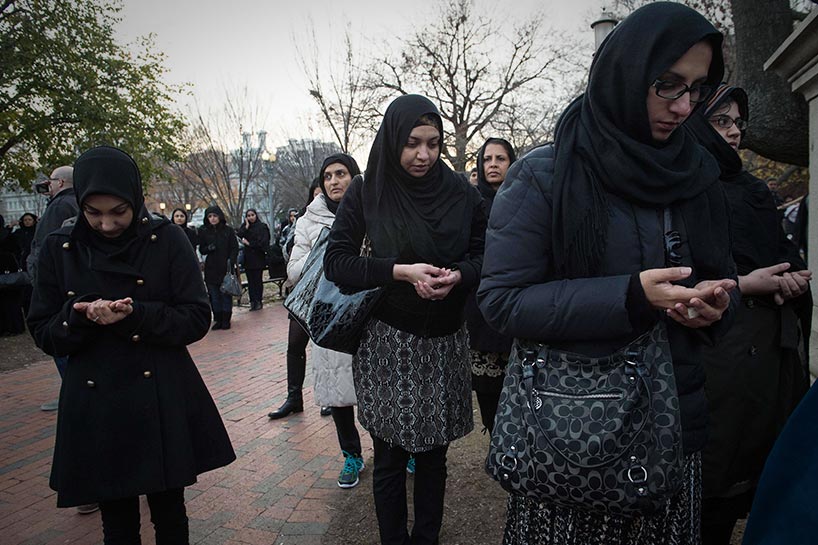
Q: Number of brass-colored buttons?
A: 9